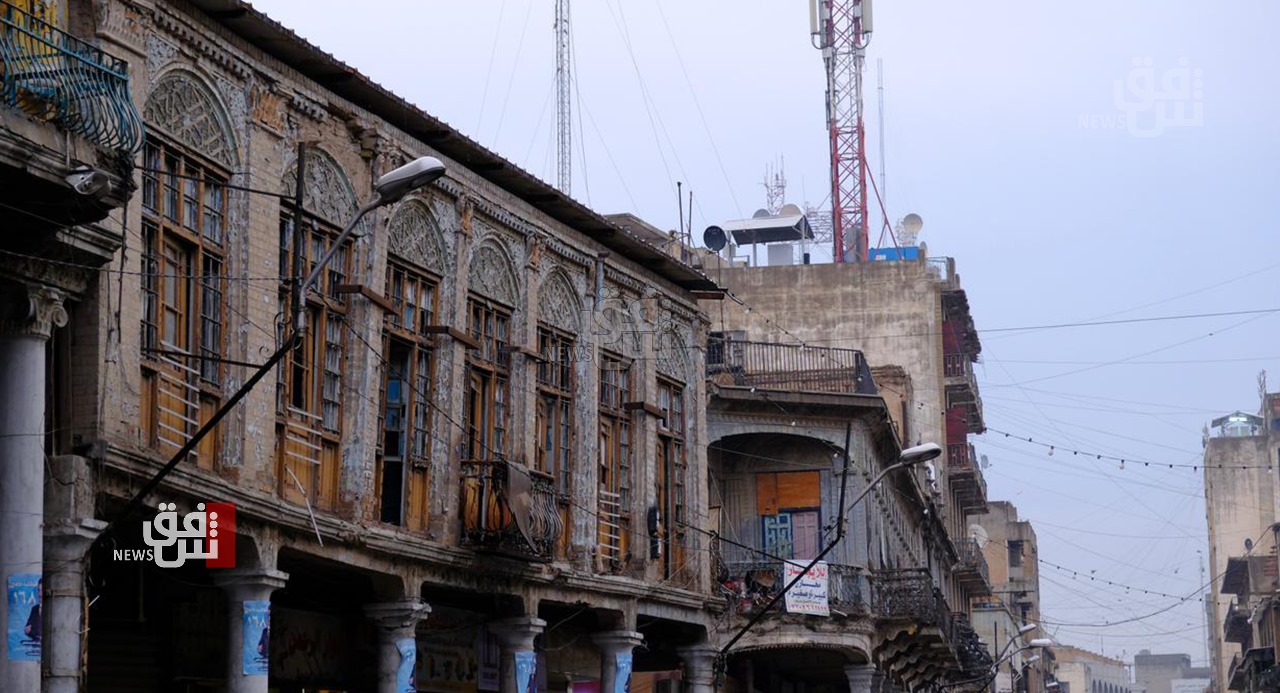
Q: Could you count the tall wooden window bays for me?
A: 7